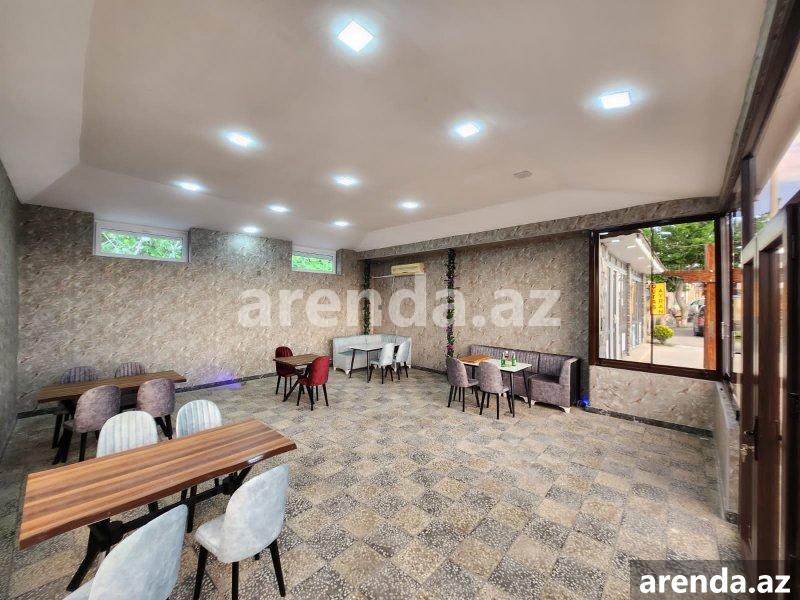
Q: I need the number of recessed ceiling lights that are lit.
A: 10